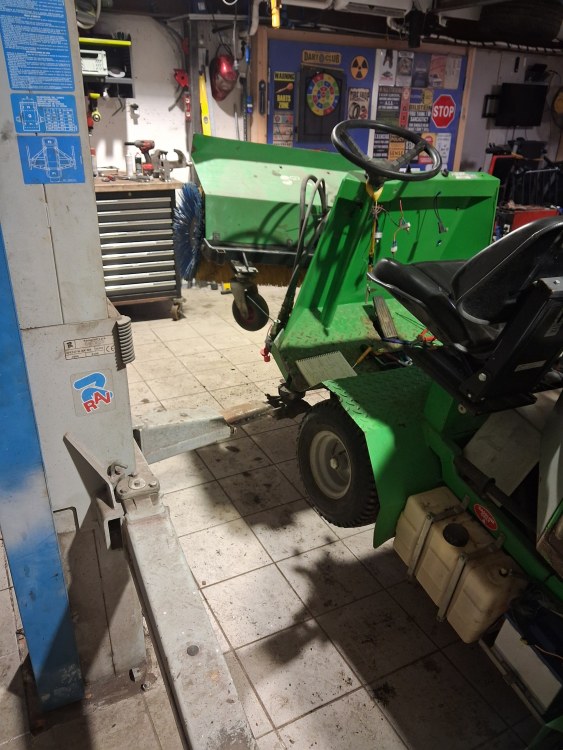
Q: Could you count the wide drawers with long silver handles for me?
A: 9